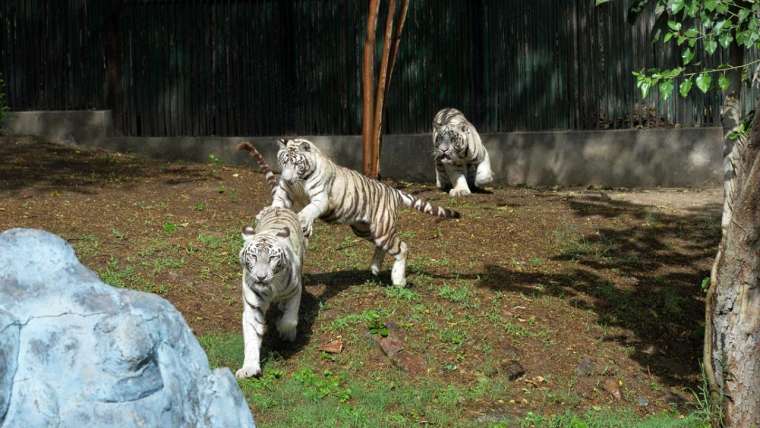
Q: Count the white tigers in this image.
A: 3